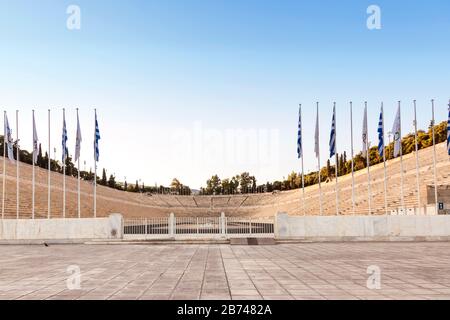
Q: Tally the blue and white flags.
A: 6